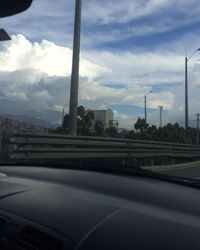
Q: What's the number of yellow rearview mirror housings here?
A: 0